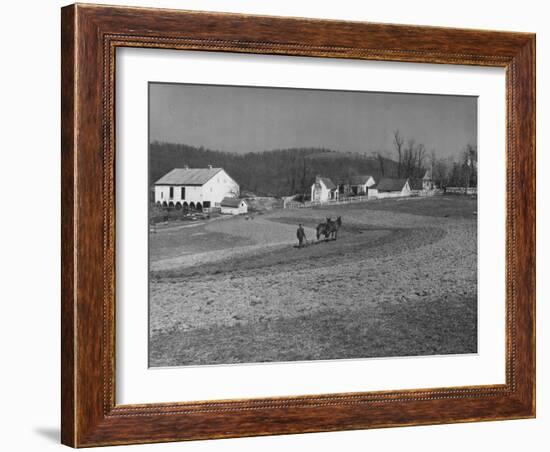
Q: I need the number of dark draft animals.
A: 2